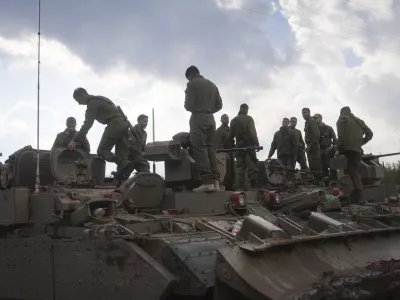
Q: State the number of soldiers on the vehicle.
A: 11